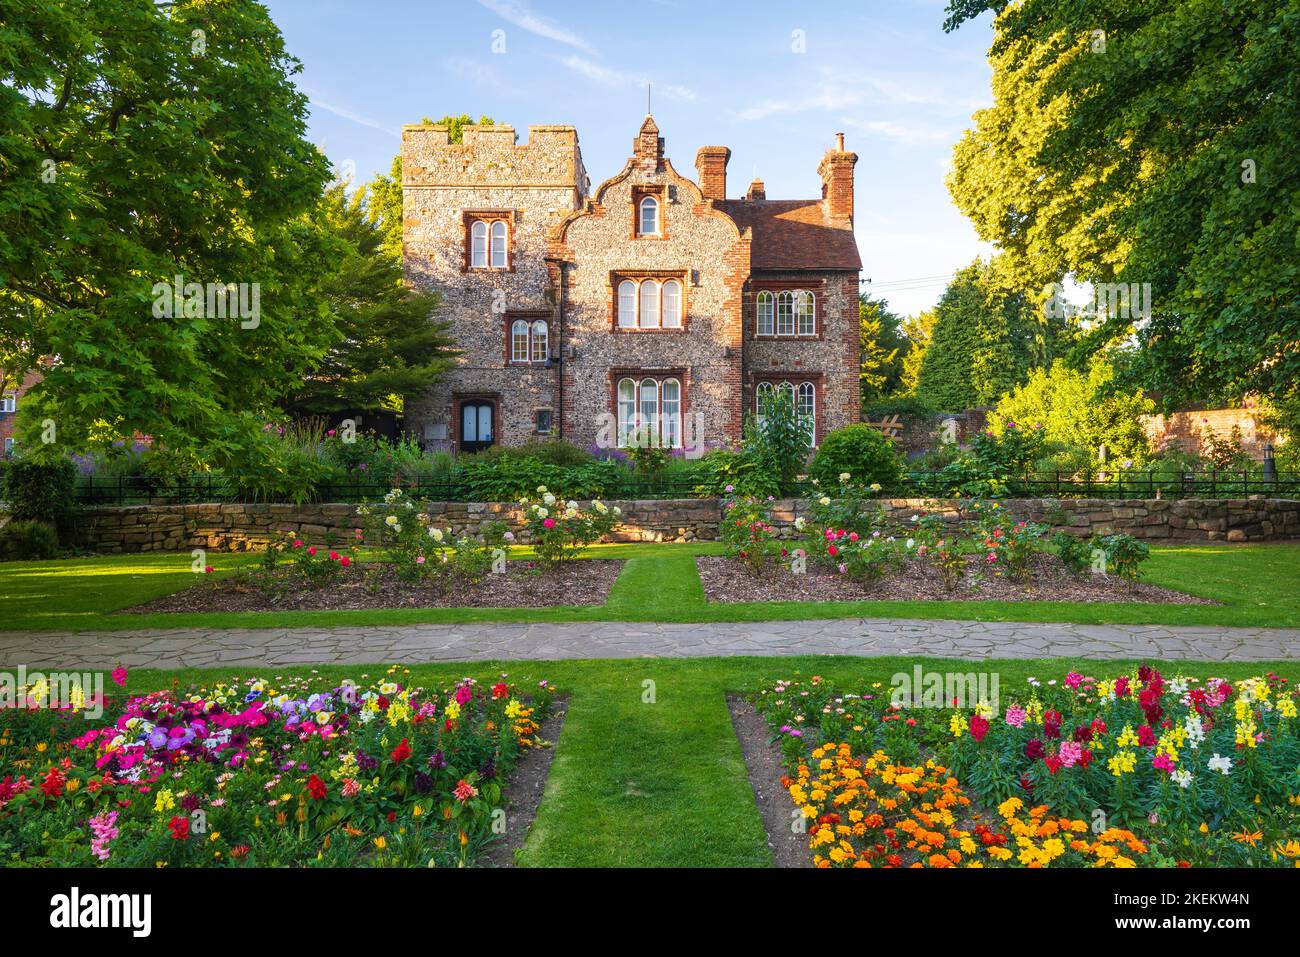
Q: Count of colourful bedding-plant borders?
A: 2